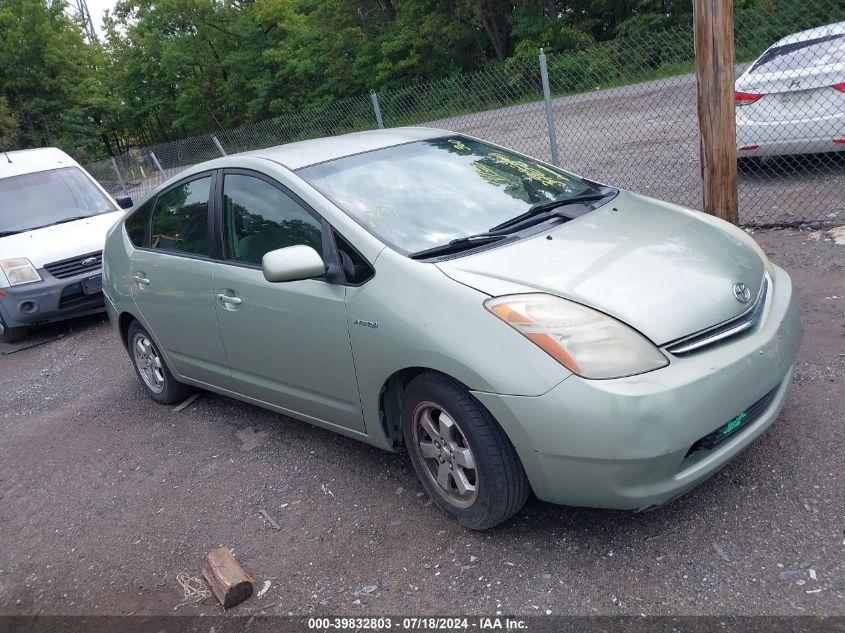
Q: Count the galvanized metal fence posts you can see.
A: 5